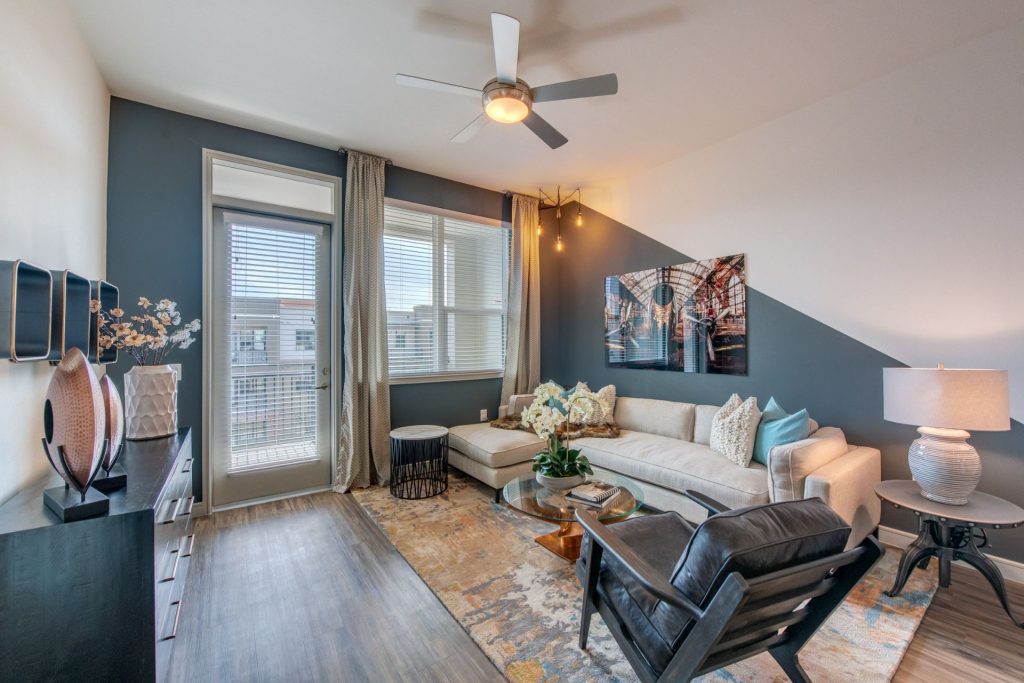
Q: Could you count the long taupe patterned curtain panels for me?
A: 2